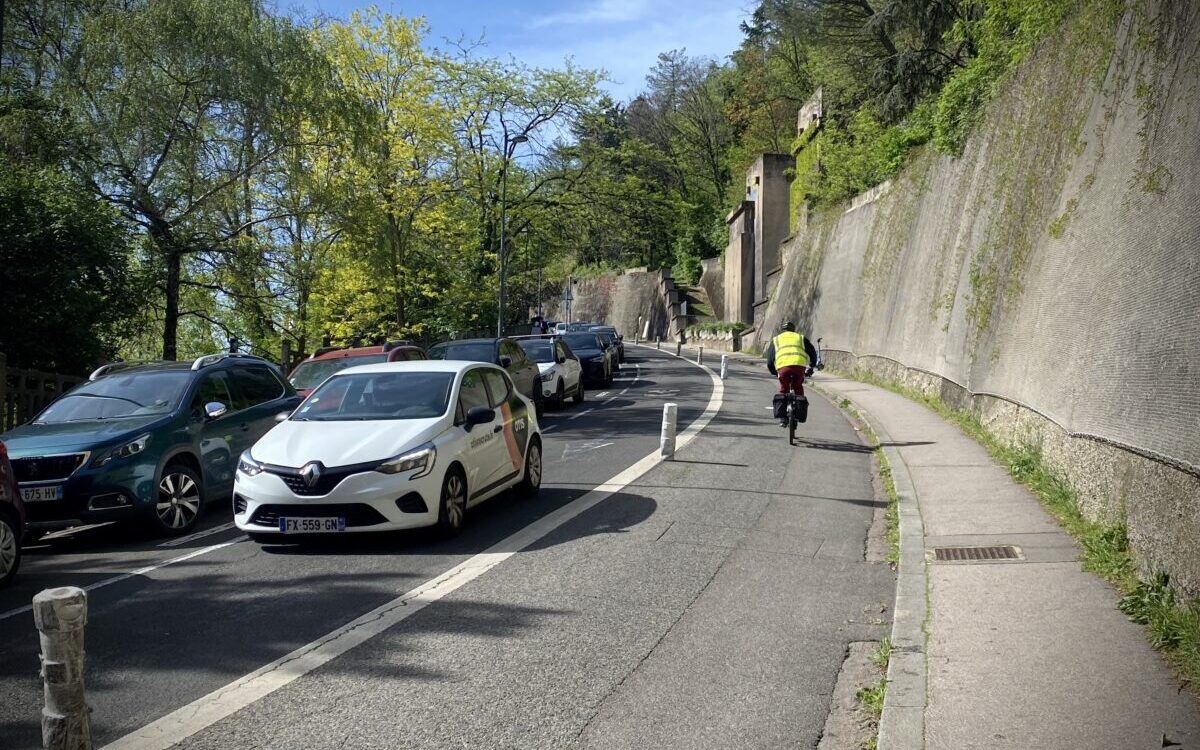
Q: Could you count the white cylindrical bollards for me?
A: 7